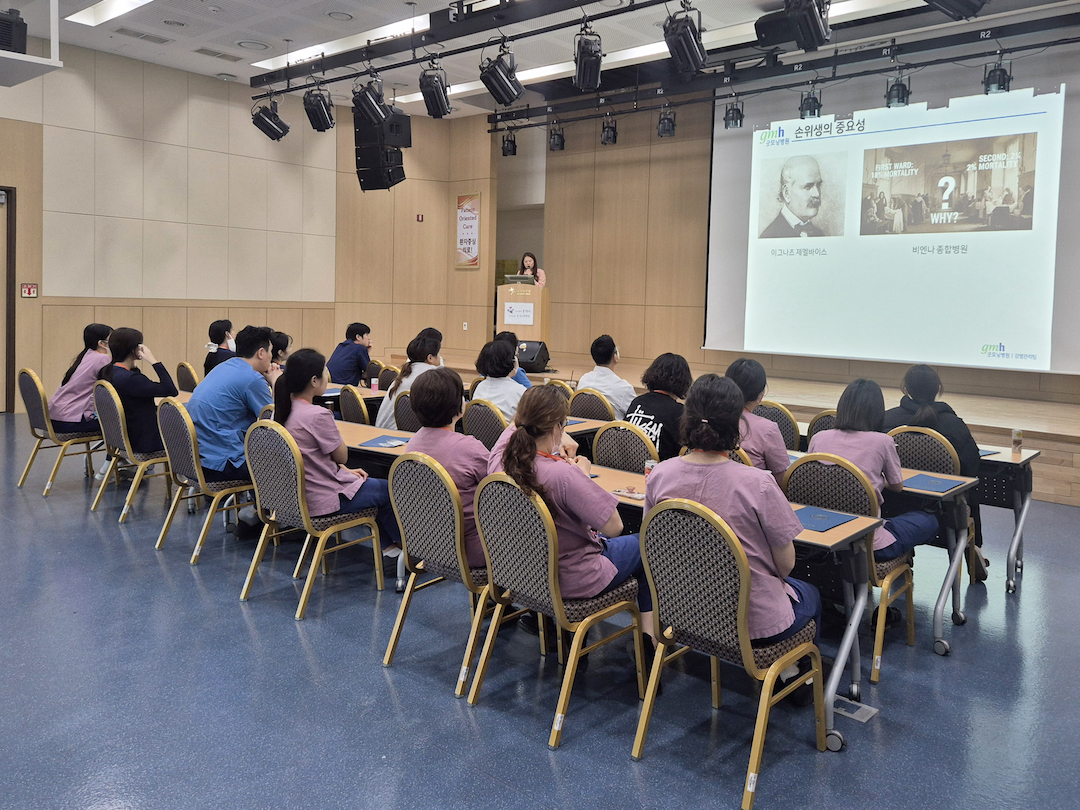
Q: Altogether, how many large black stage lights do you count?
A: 9